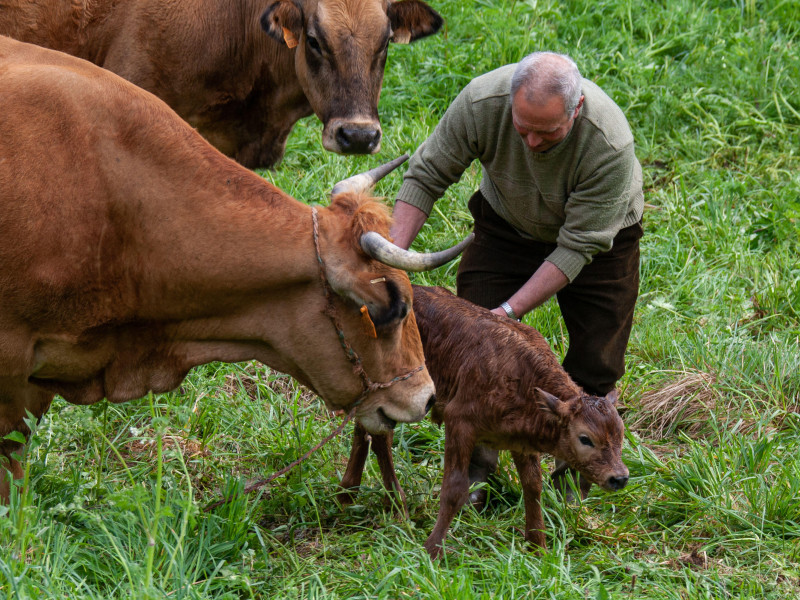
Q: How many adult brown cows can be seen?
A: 2